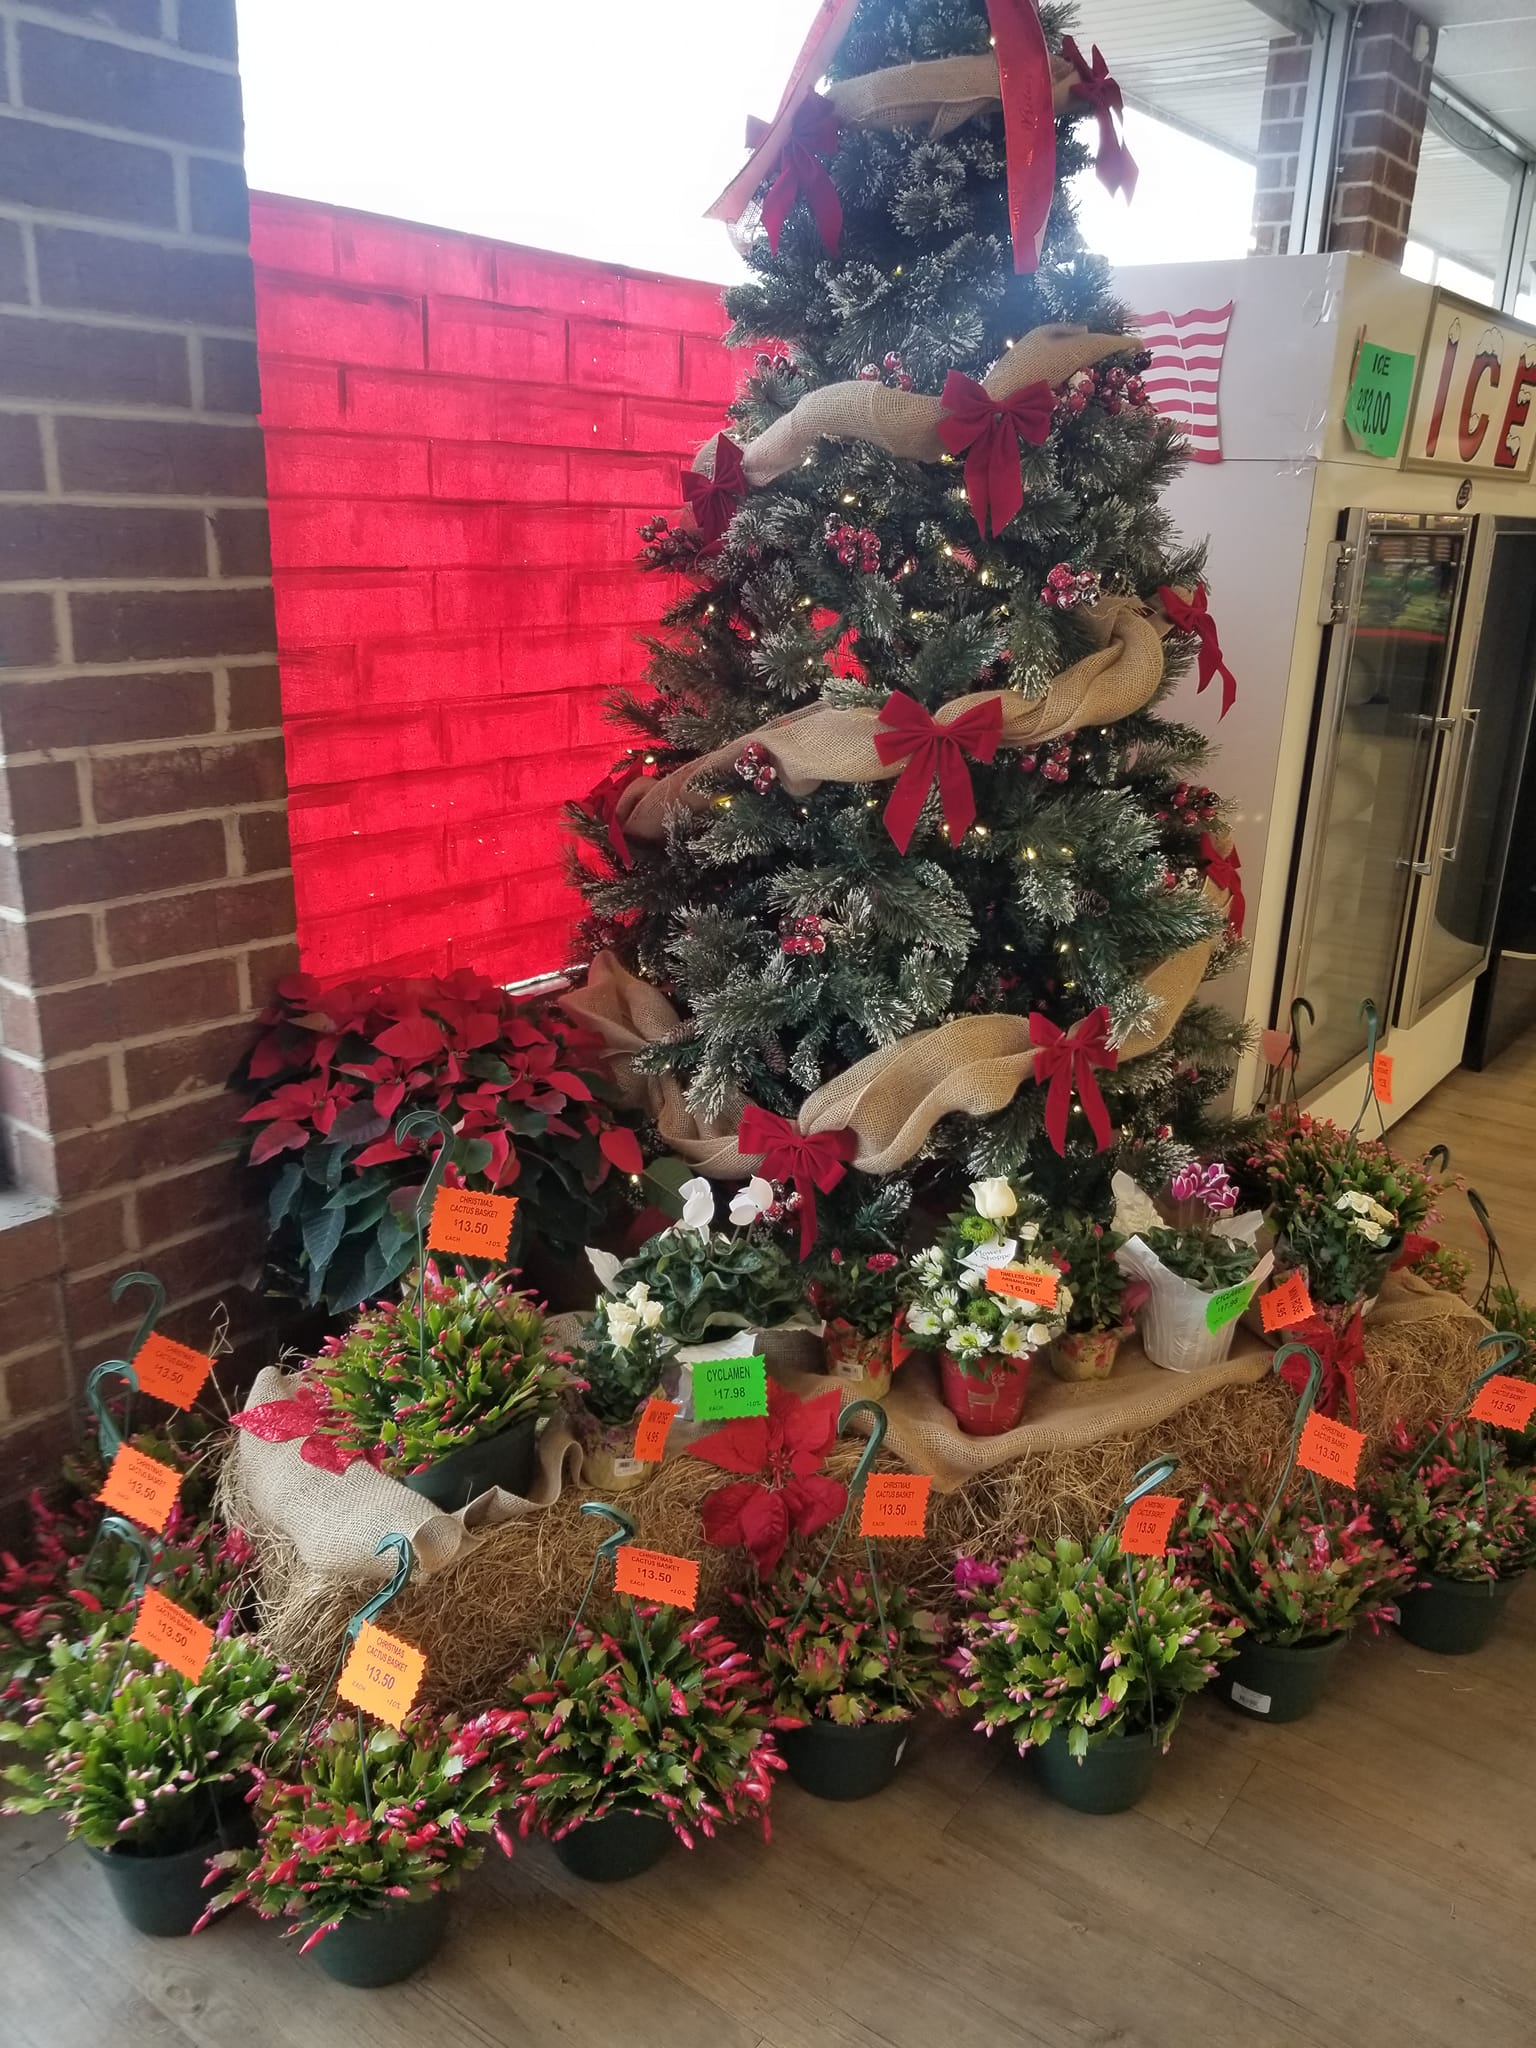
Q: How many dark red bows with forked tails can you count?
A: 10